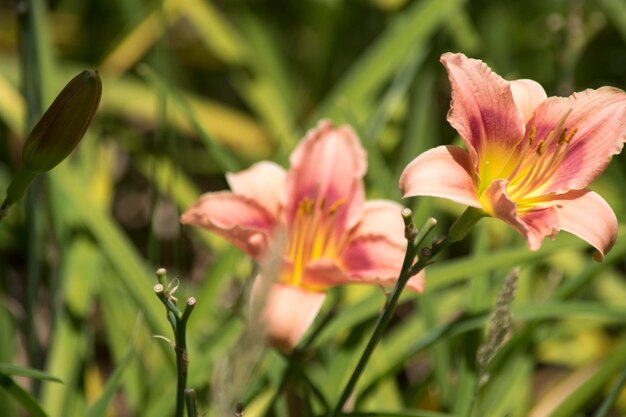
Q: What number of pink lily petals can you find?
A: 12